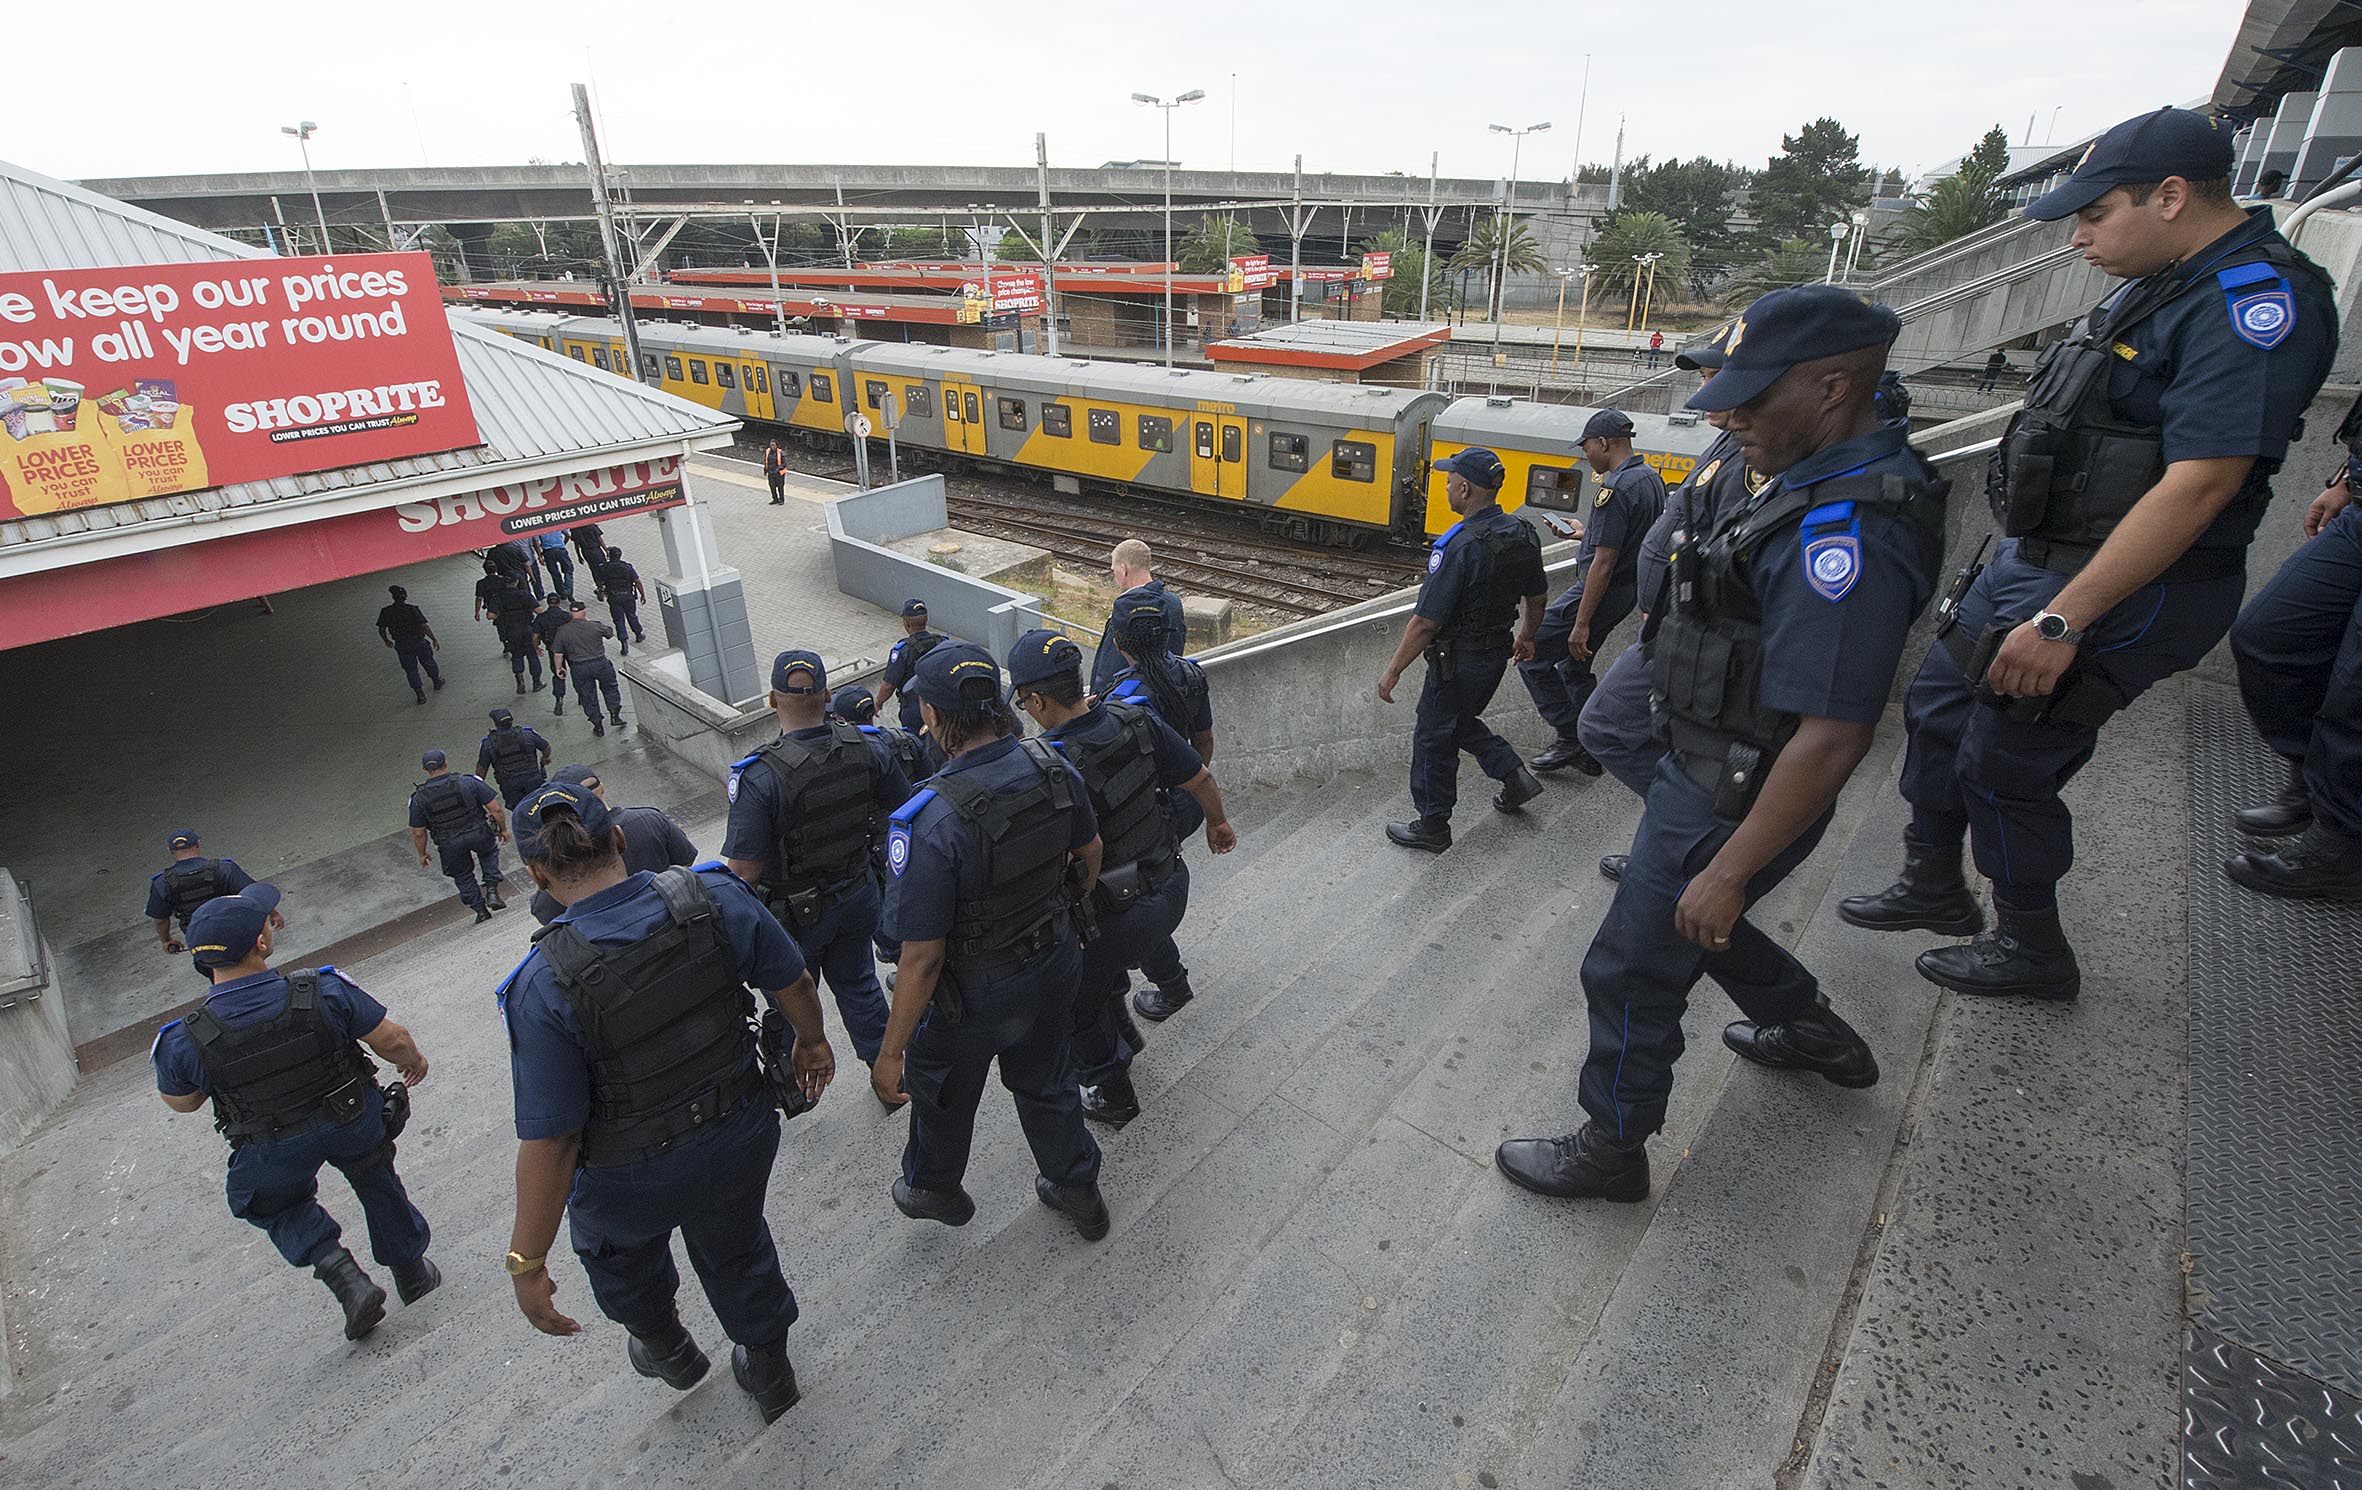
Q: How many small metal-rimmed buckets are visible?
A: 0